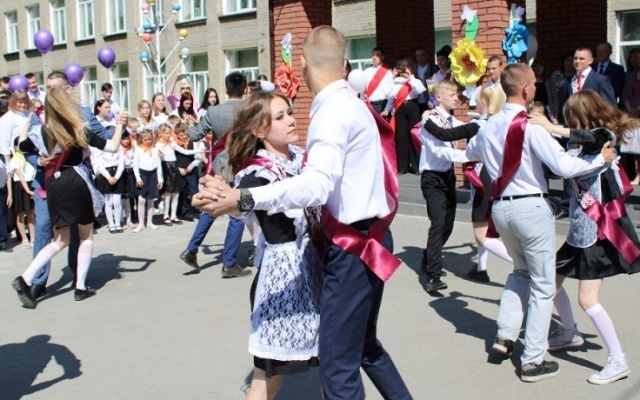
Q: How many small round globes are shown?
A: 9